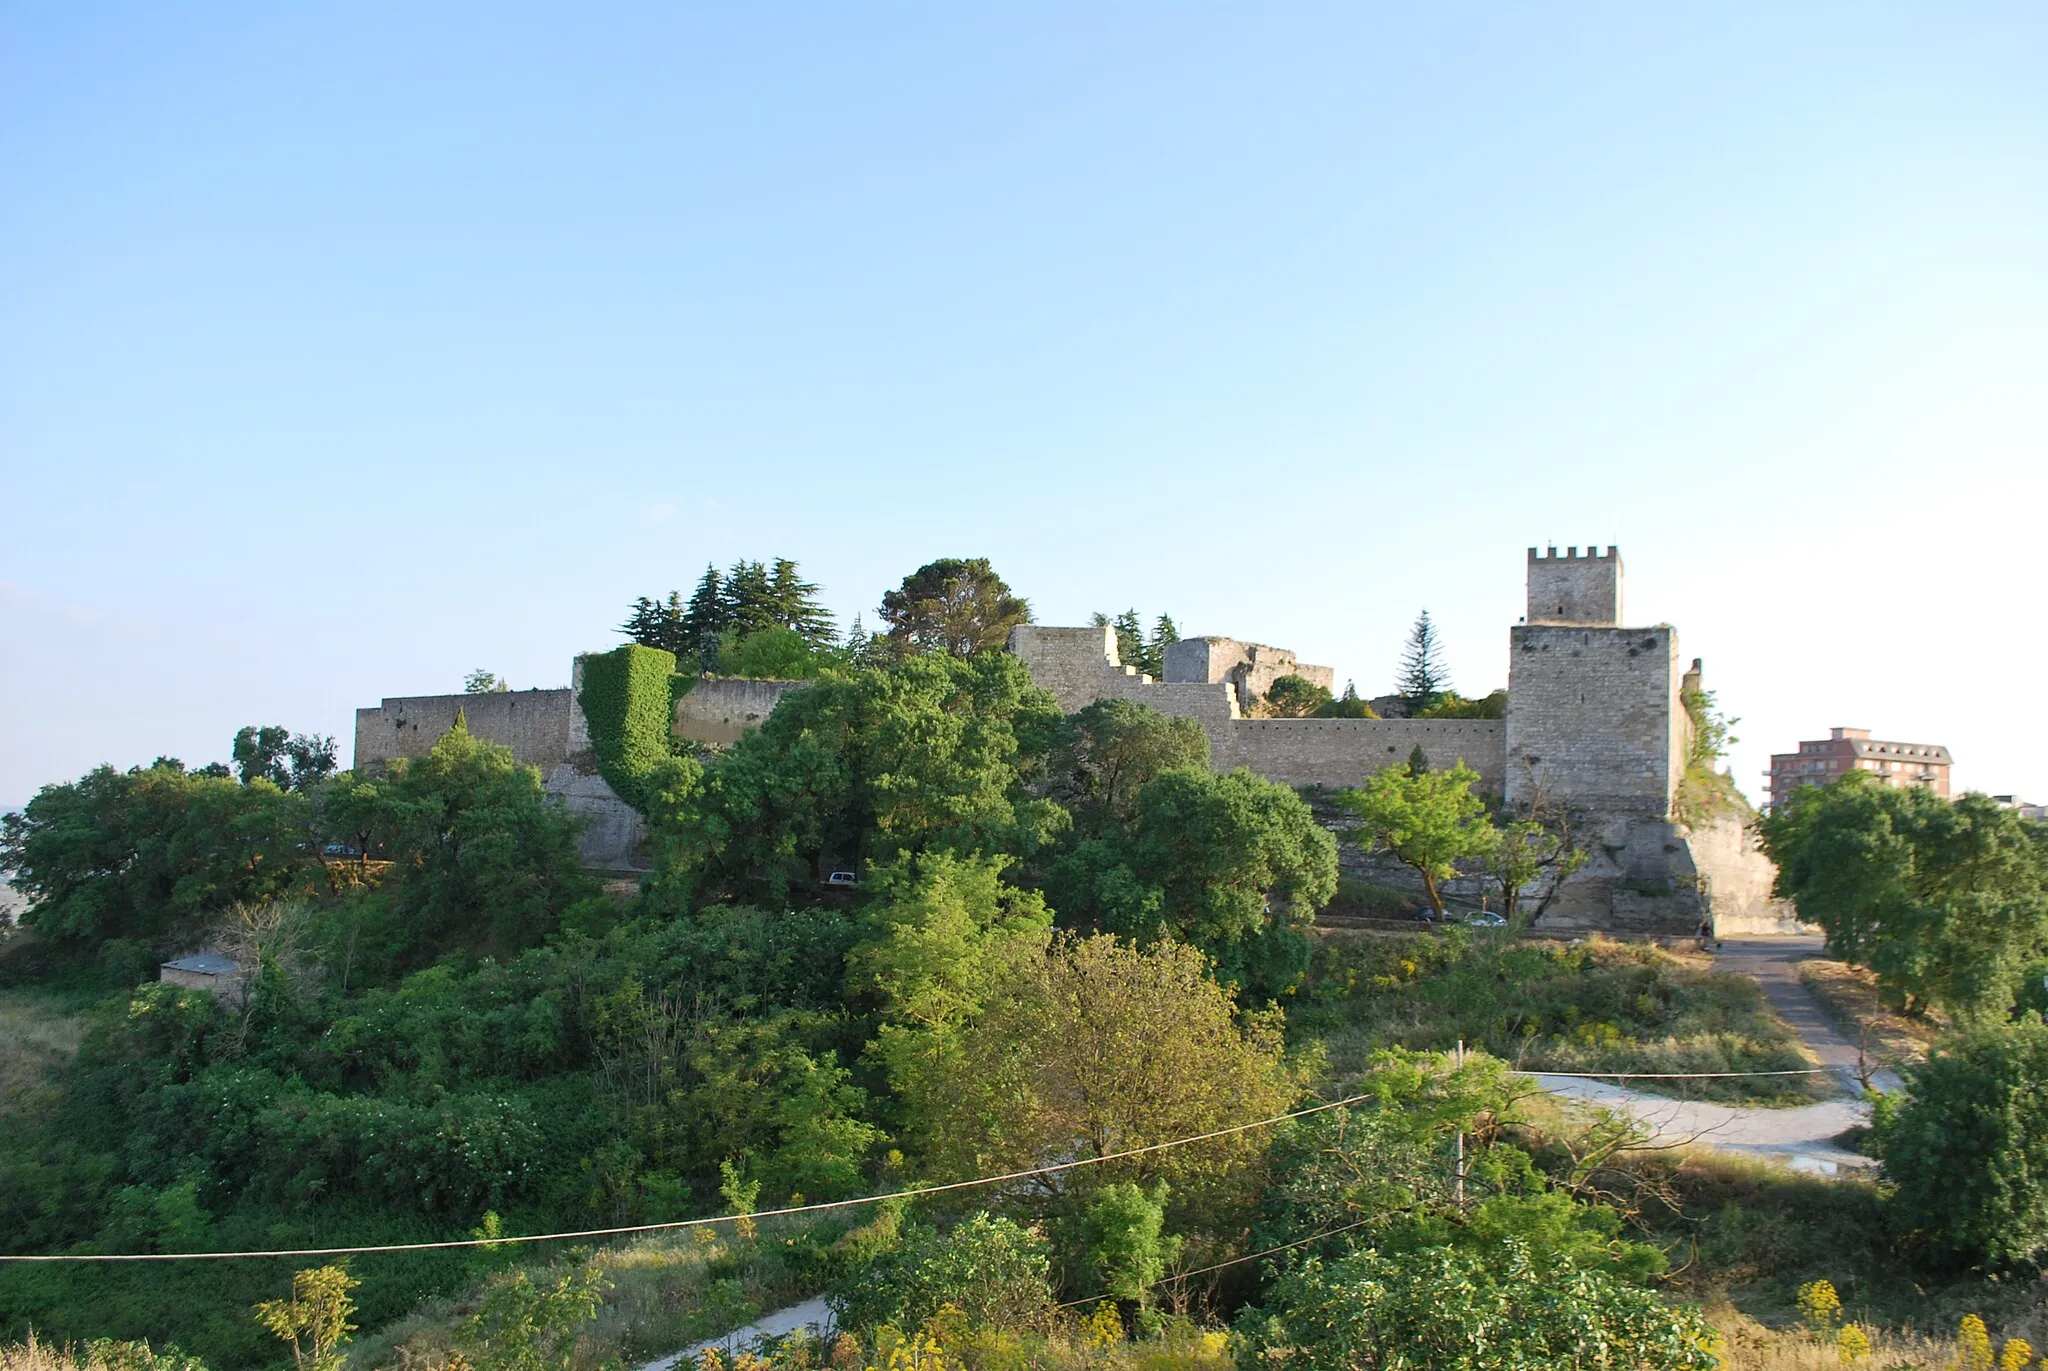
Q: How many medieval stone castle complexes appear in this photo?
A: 1